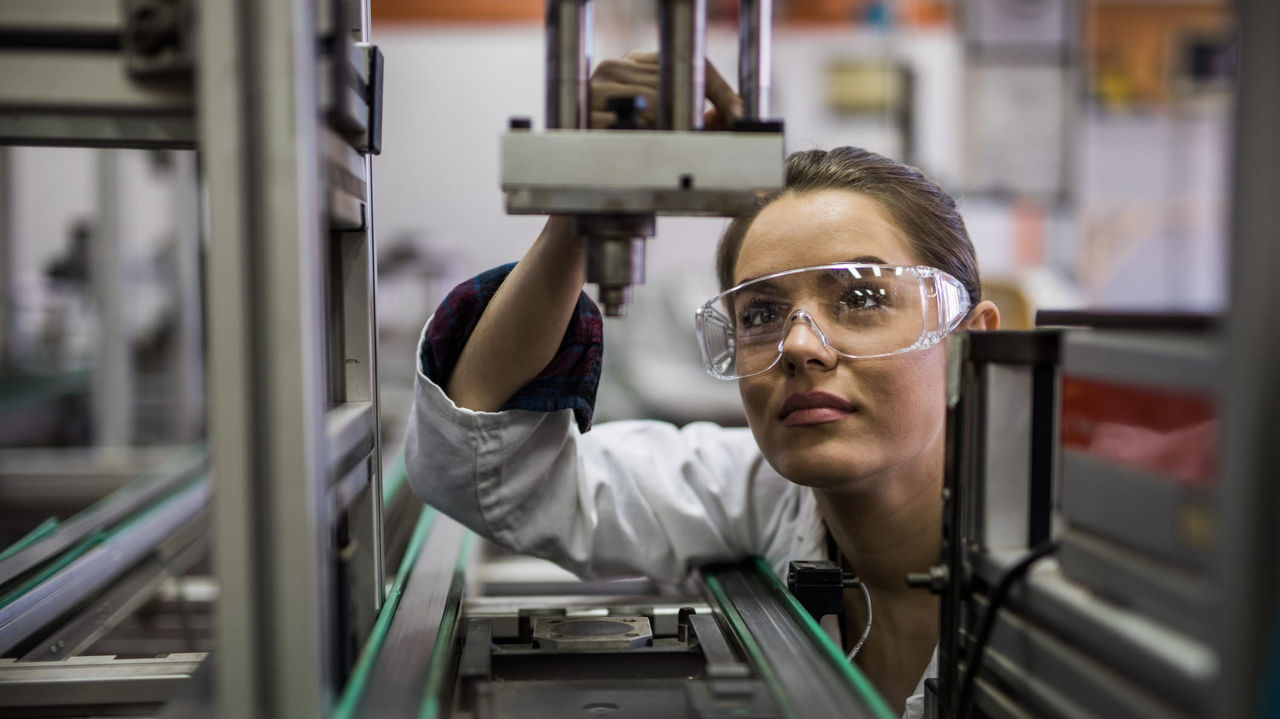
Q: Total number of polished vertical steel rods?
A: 3